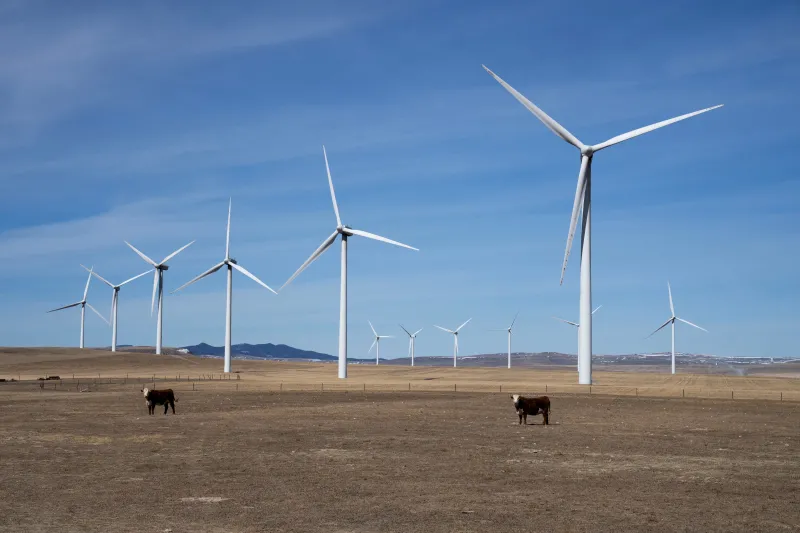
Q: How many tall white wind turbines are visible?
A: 12